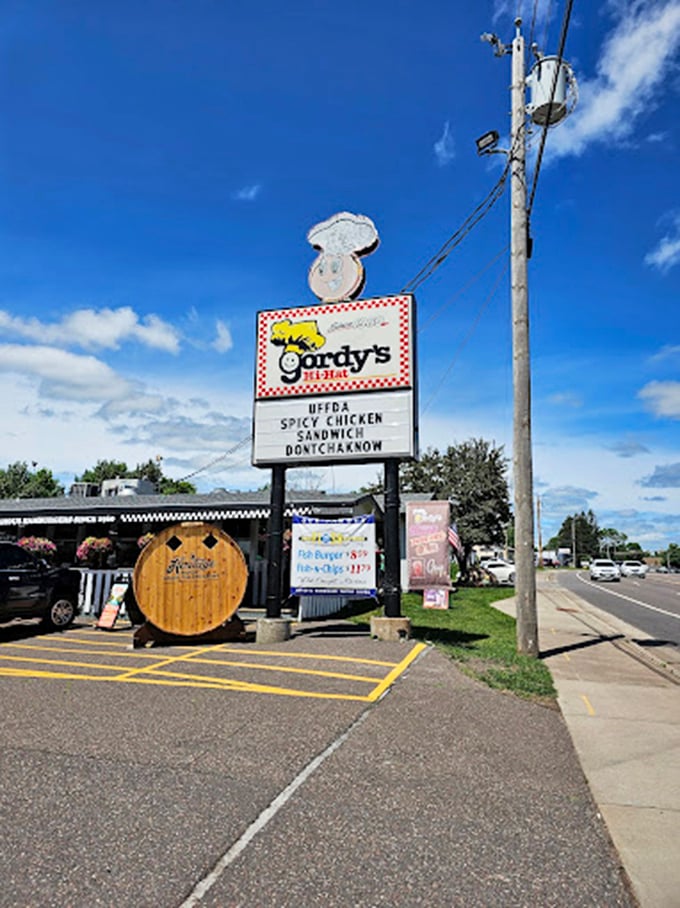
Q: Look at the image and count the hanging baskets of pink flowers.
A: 3